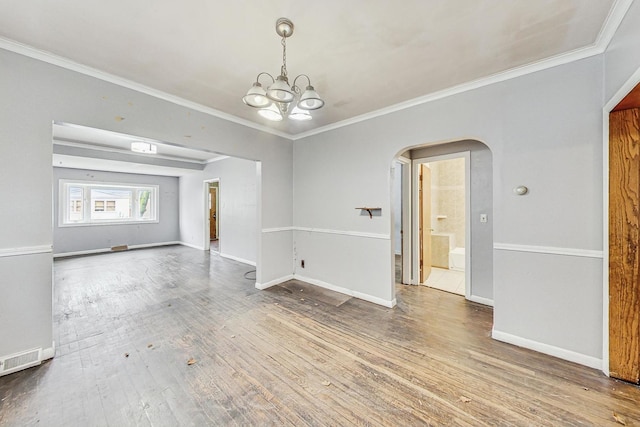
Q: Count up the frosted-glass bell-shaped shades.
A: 5